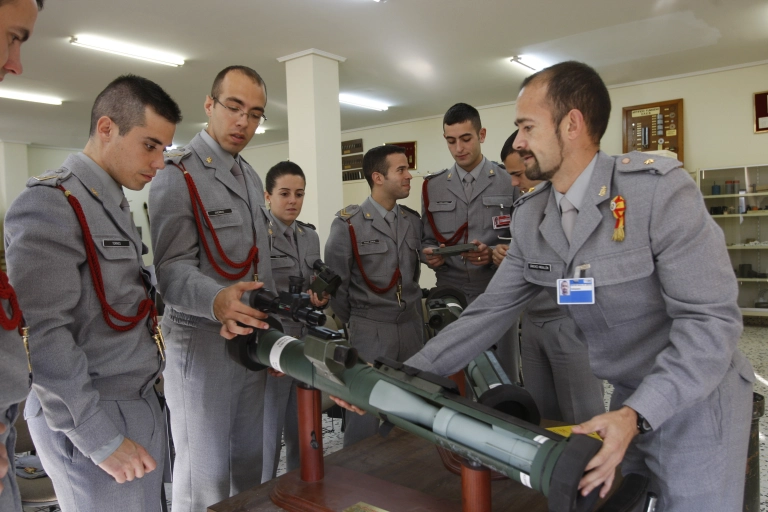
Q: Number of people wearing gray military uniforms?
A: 8